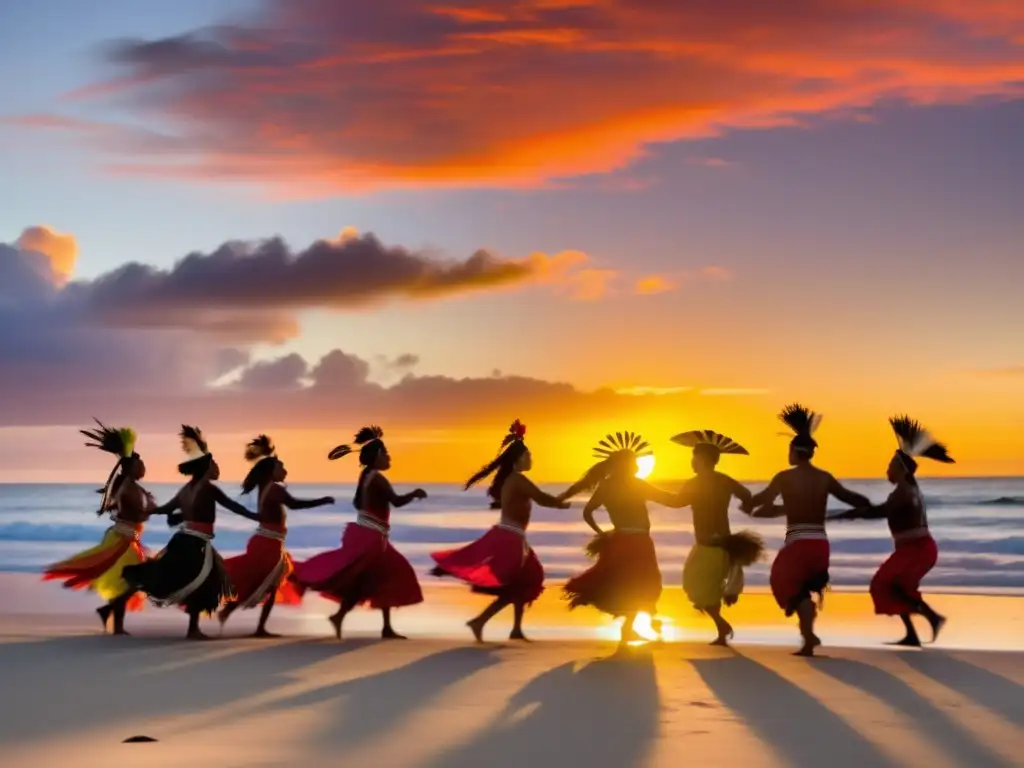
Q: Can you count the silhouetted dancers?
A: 9